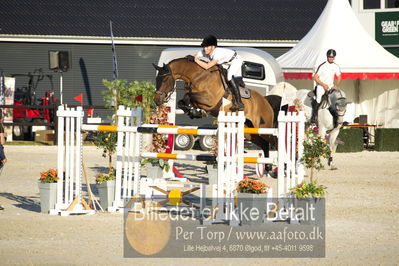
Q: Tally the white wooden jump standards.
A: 4